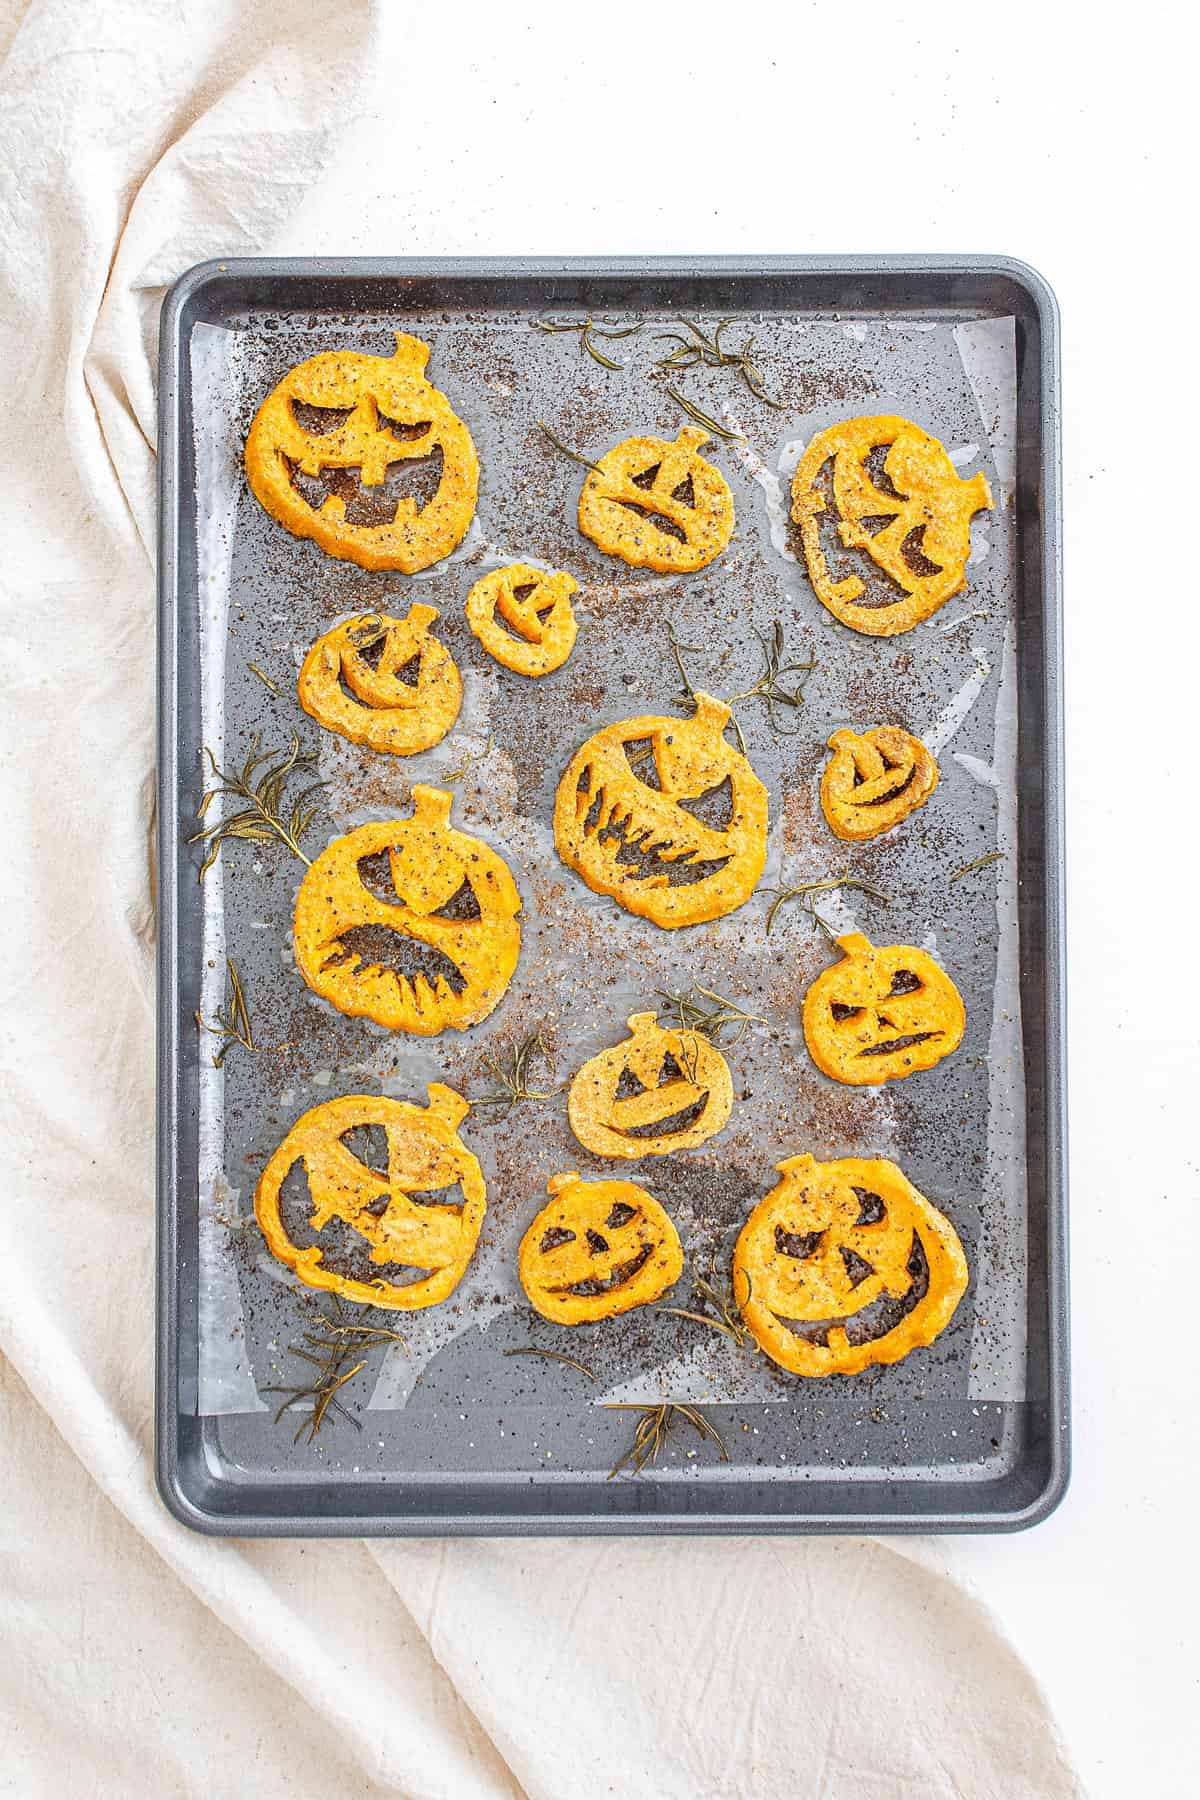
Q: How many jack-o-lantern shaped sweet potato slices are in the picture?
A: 13